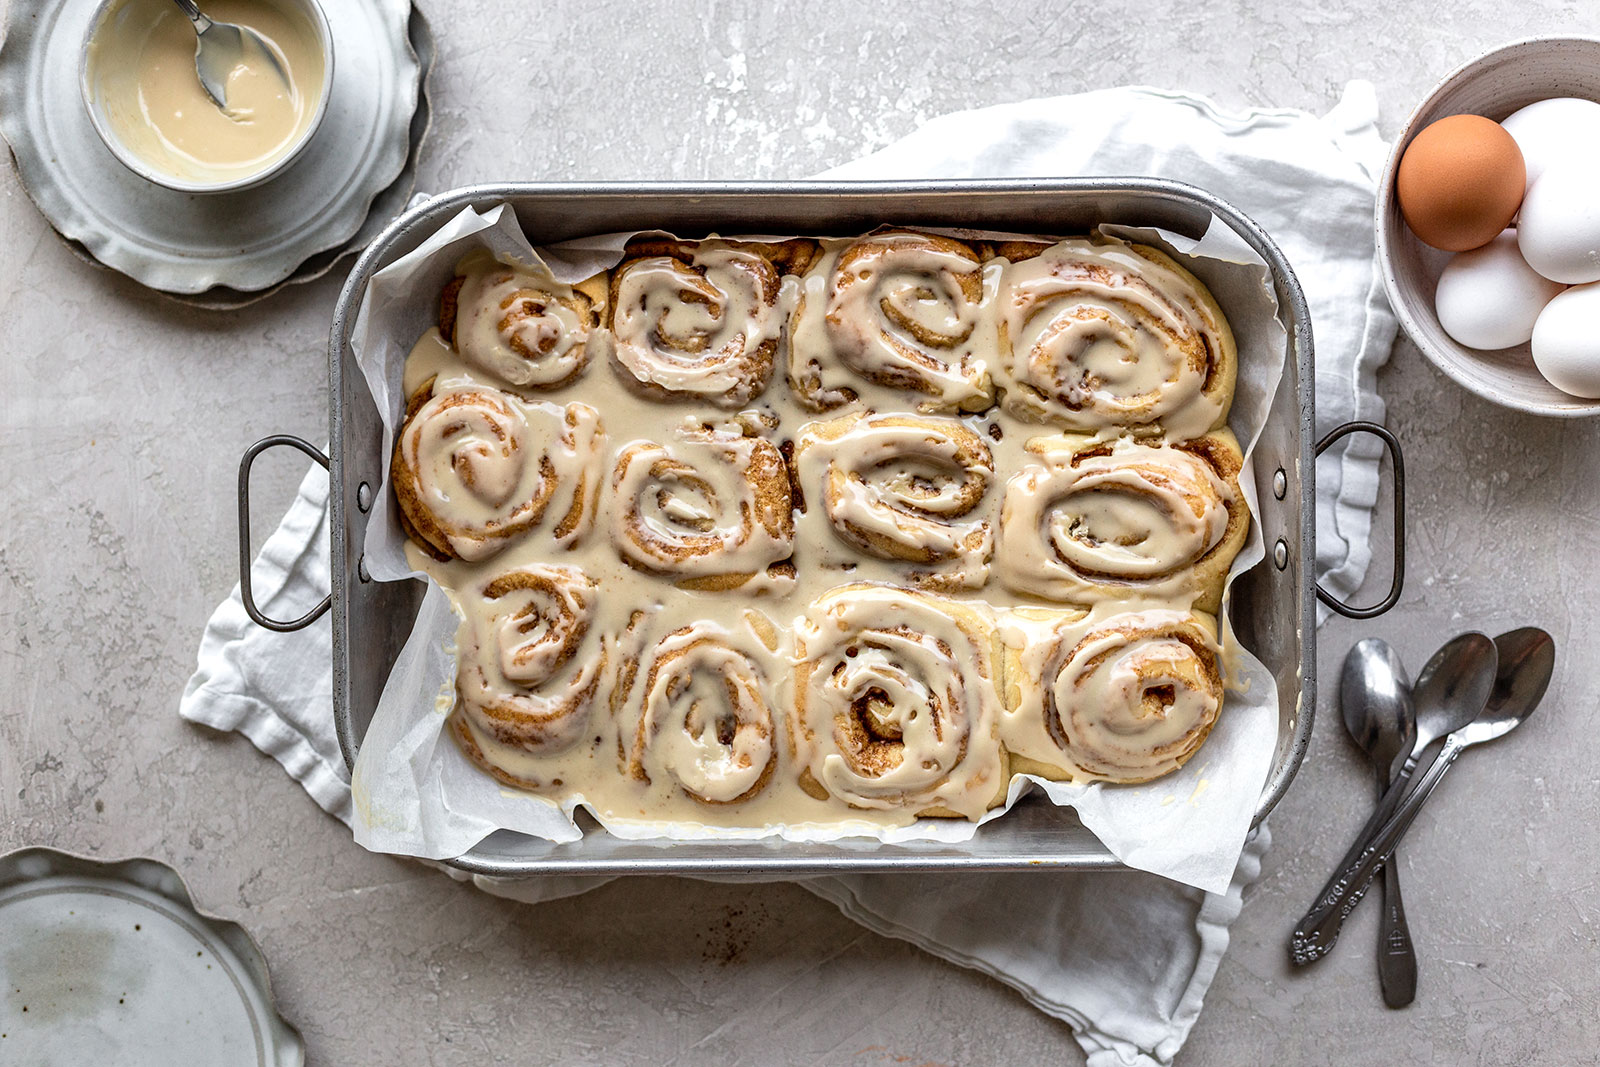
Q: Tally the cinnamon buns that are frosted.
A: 12